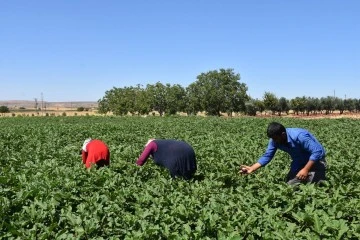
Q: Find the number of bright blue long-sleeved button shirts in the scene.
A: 1